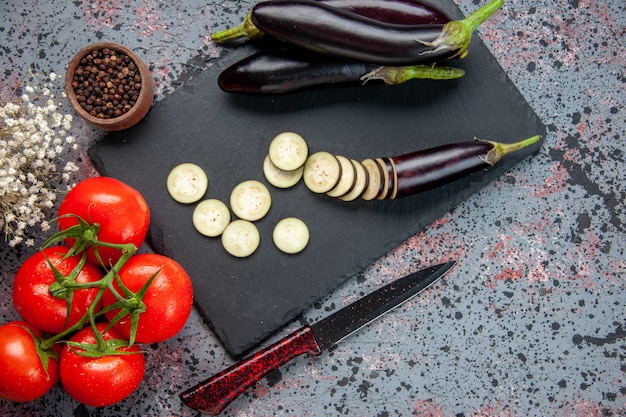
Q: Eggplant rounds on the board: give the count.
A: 12